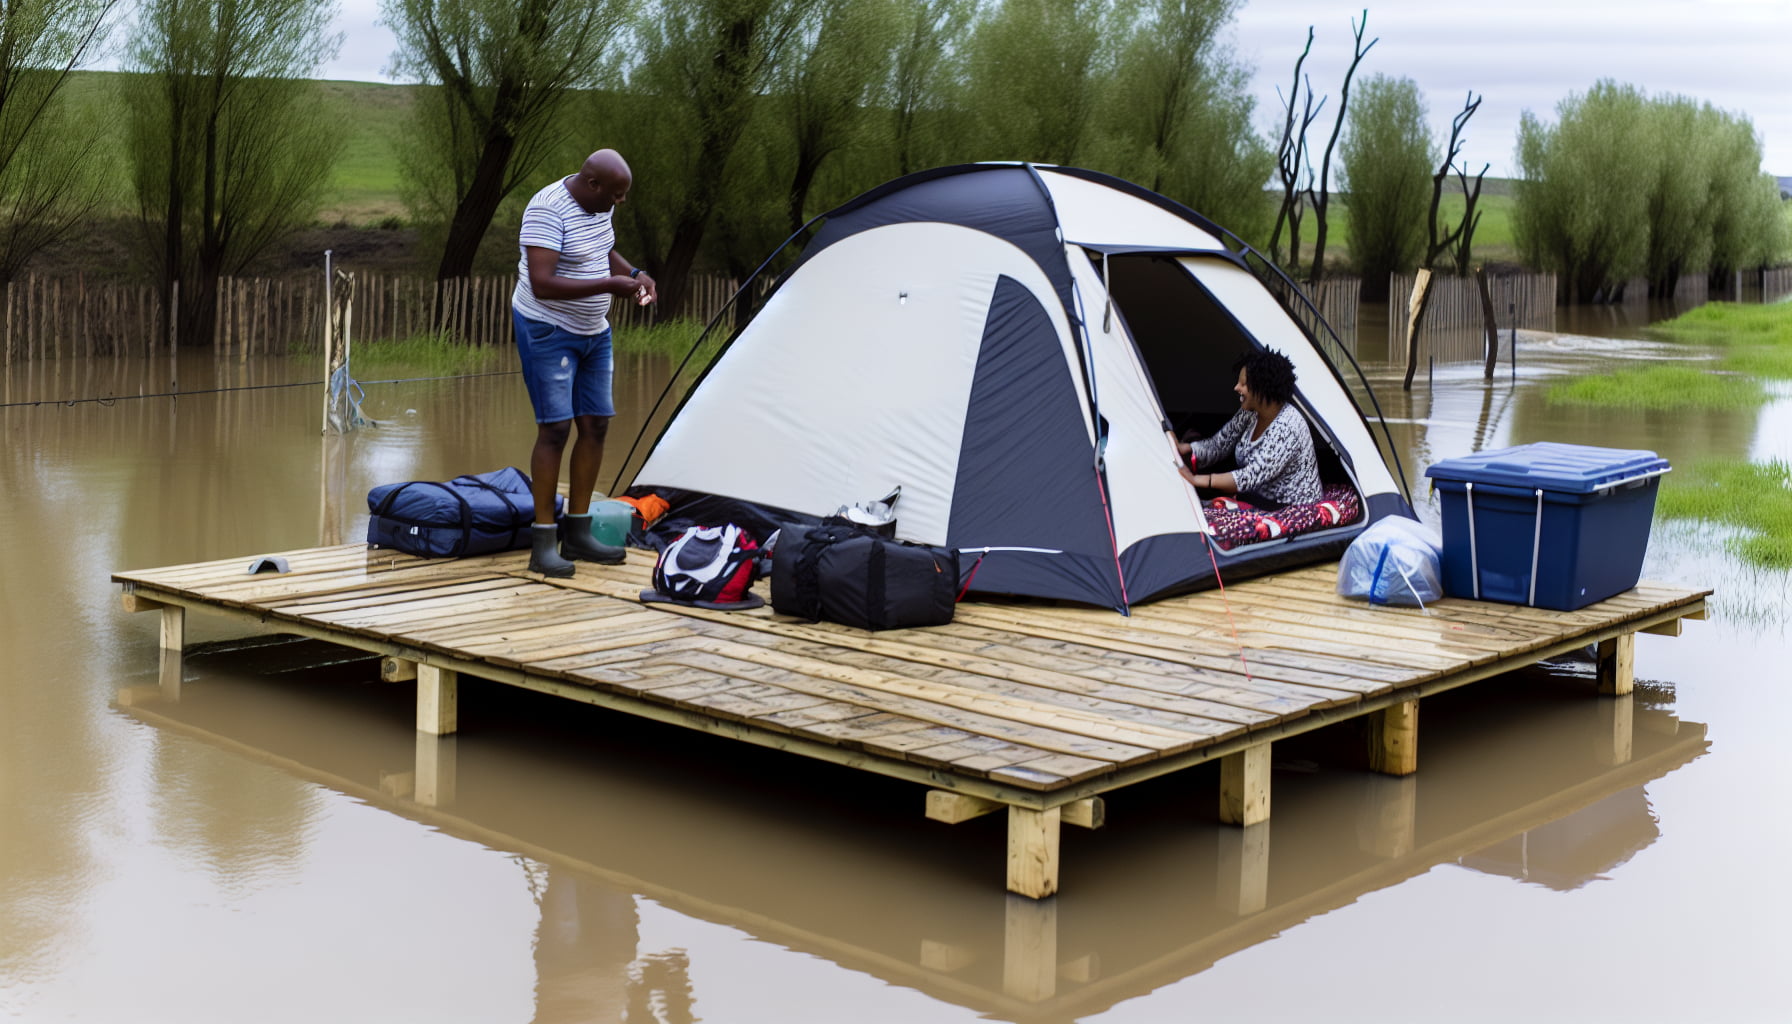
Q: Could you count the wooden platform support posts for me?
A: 6